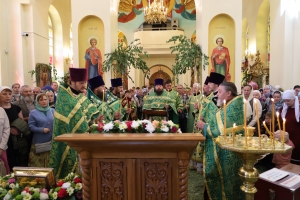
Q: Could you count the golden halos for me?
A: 2